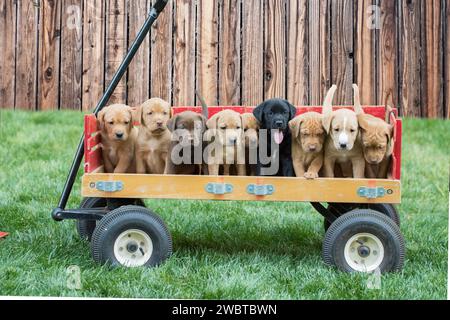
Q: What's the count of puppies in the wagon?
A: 9